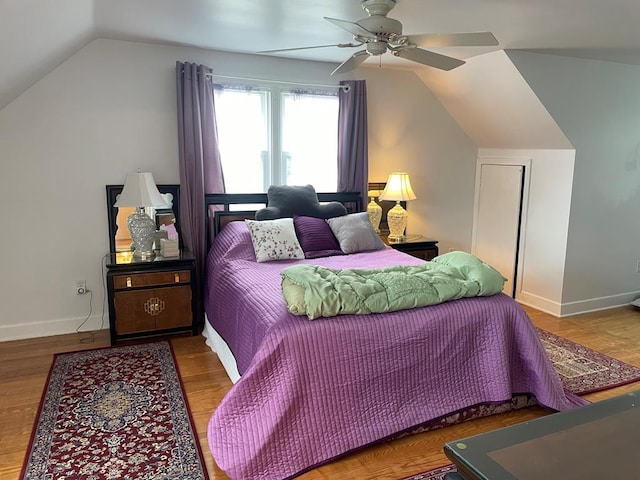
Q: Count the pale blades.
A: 5